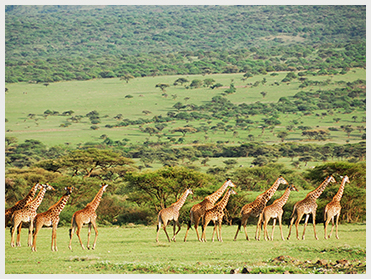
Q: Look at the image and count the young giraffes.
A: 3